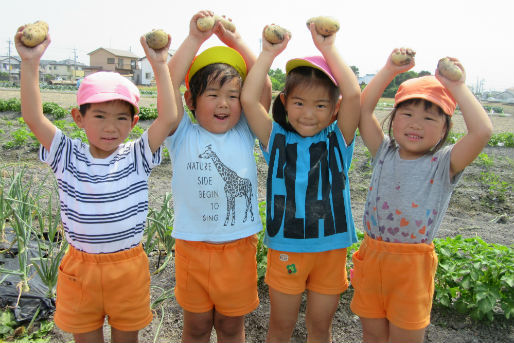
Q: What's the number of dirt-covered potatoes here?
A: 8